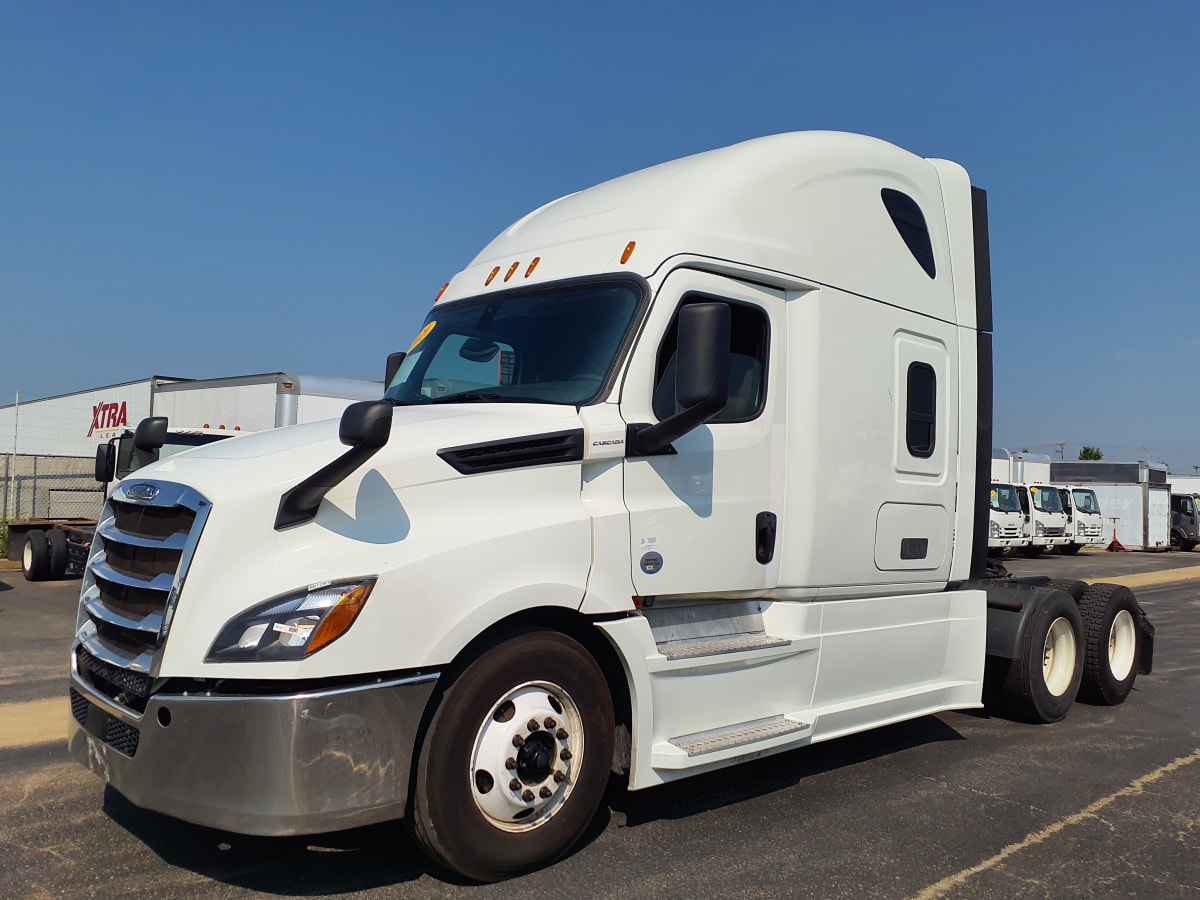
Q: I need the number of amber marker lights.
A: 5